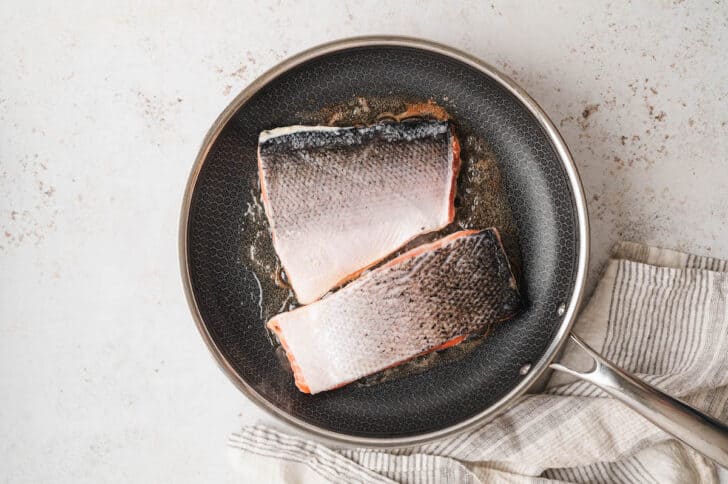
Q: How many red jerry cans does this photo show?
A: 0